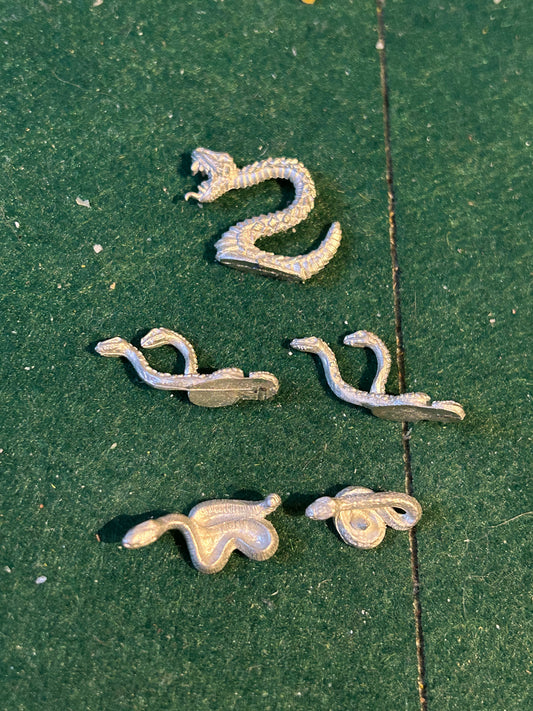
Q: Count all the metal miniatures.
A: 5